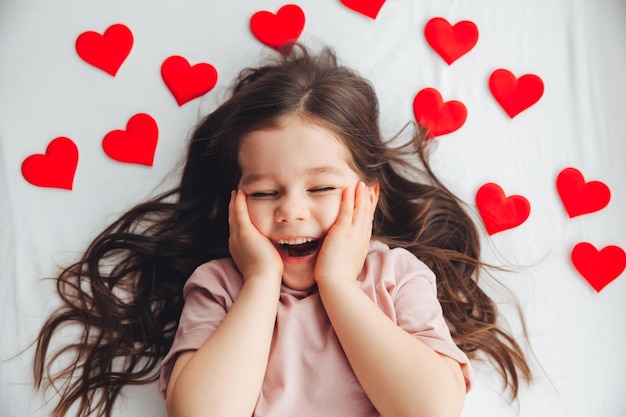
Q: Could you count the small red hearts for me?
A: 12